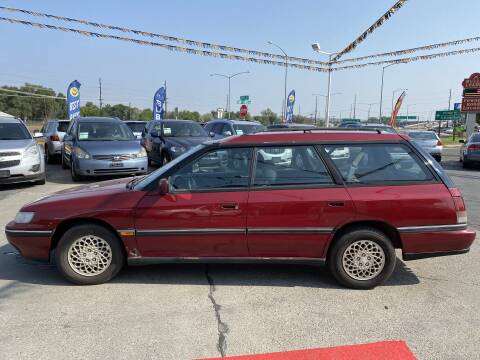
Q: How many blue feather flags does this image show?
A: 3